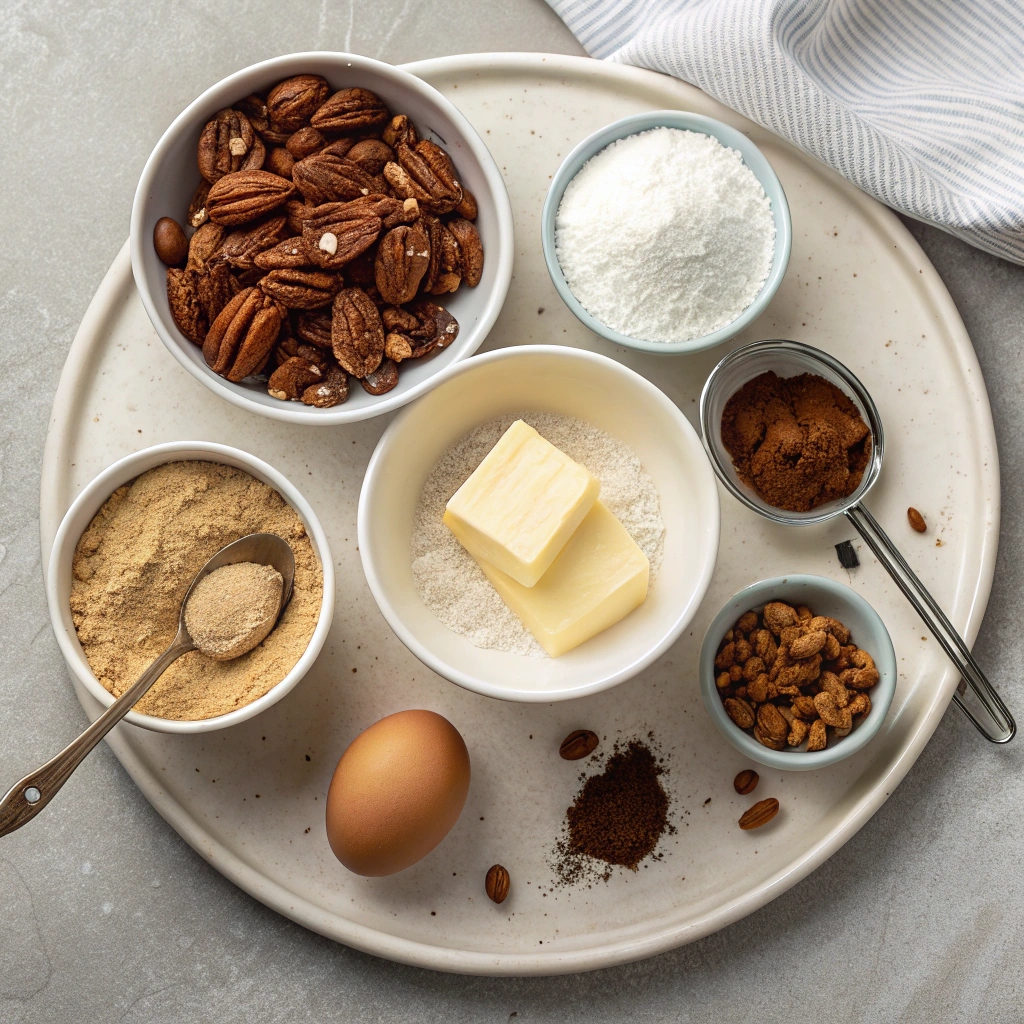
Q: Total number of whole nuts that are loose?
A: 5